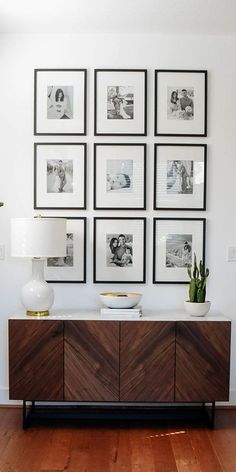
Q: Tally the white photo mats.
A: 9